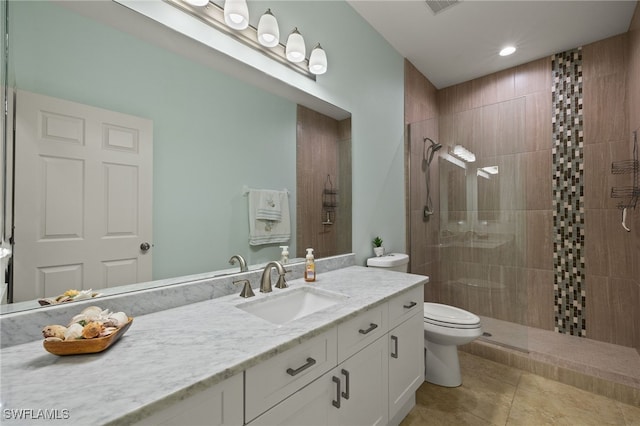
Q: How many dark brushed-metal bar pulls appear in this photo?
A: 6